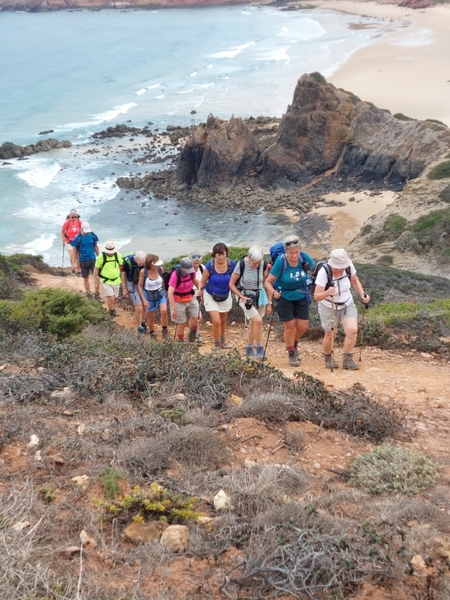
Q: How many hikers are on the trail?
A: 11